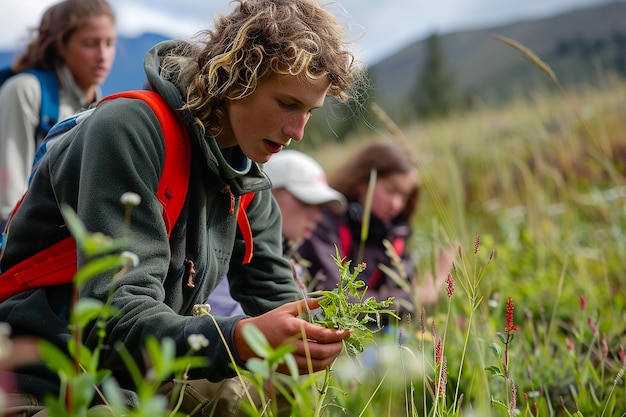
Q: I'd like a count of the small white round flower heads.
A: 4